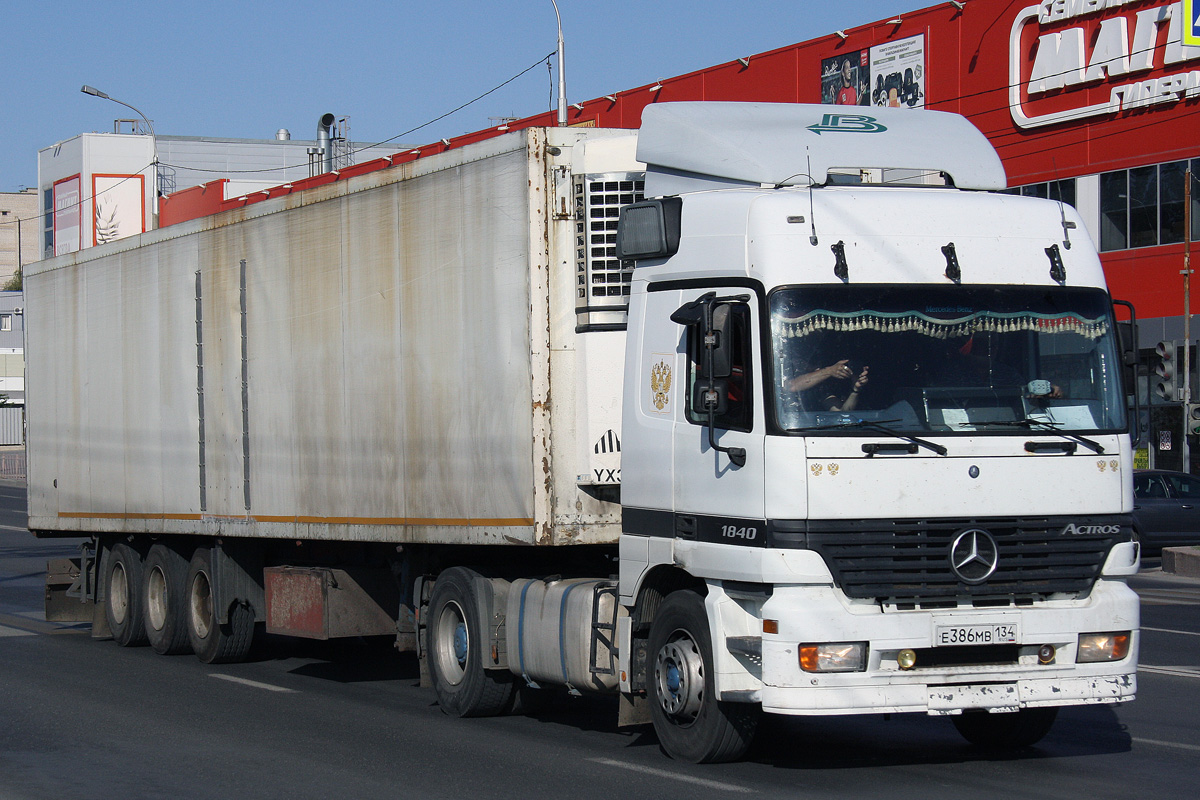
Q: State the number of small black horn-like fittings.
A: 3